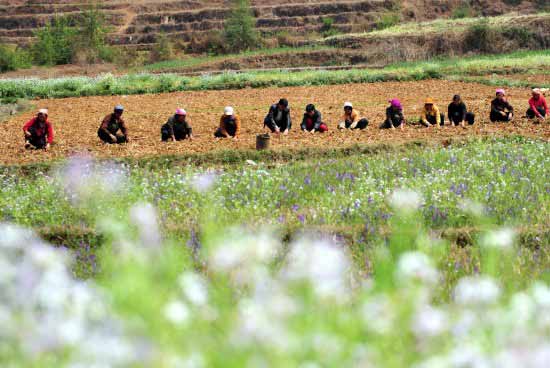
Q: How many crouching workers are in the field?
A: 12